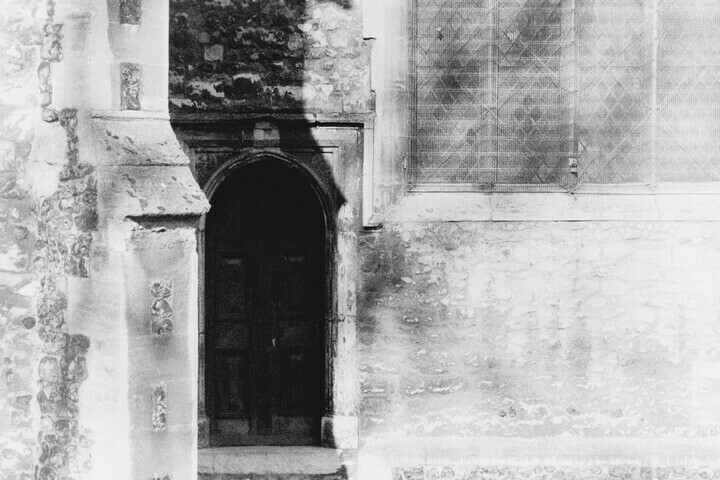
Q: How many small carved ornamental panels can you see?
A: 4